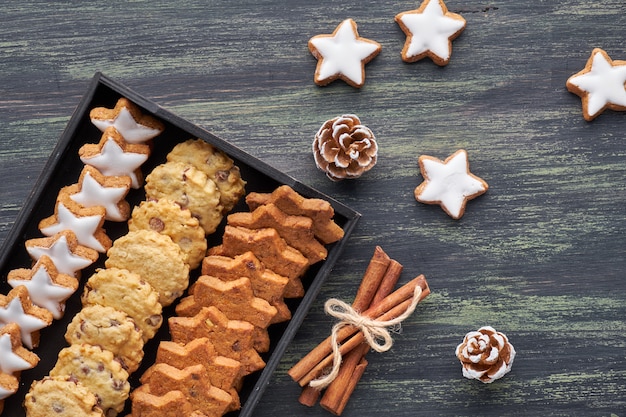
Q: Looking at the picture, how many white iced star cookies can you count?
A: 13